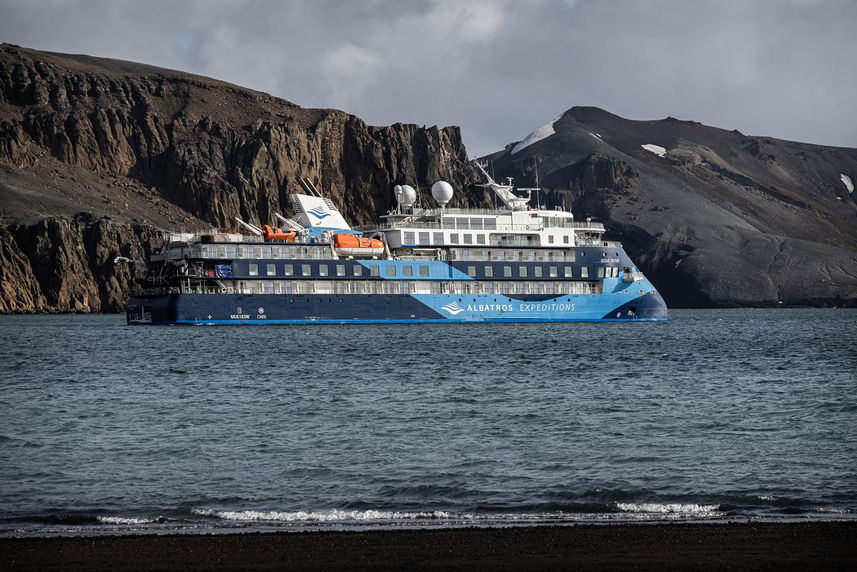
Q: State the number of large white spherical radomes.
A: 2